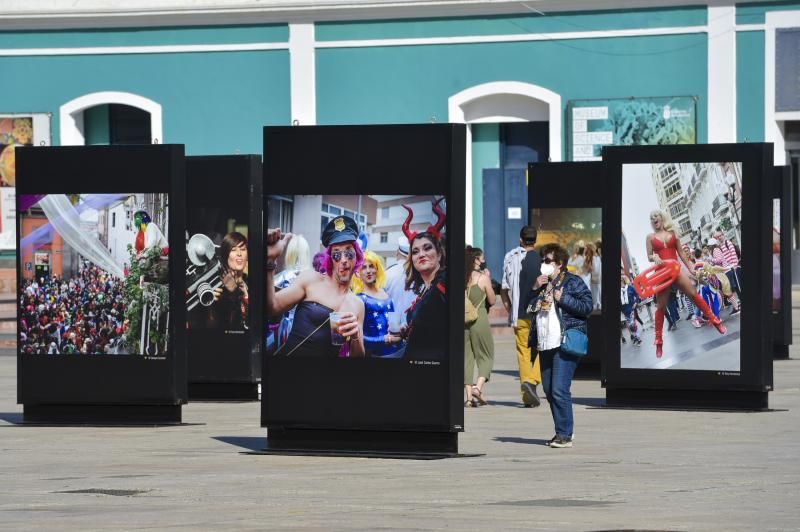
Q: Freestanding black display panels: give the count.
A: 6